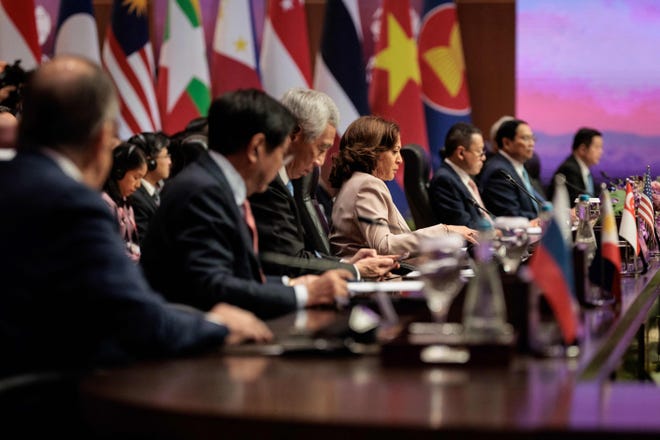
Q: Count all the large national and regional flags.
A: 9